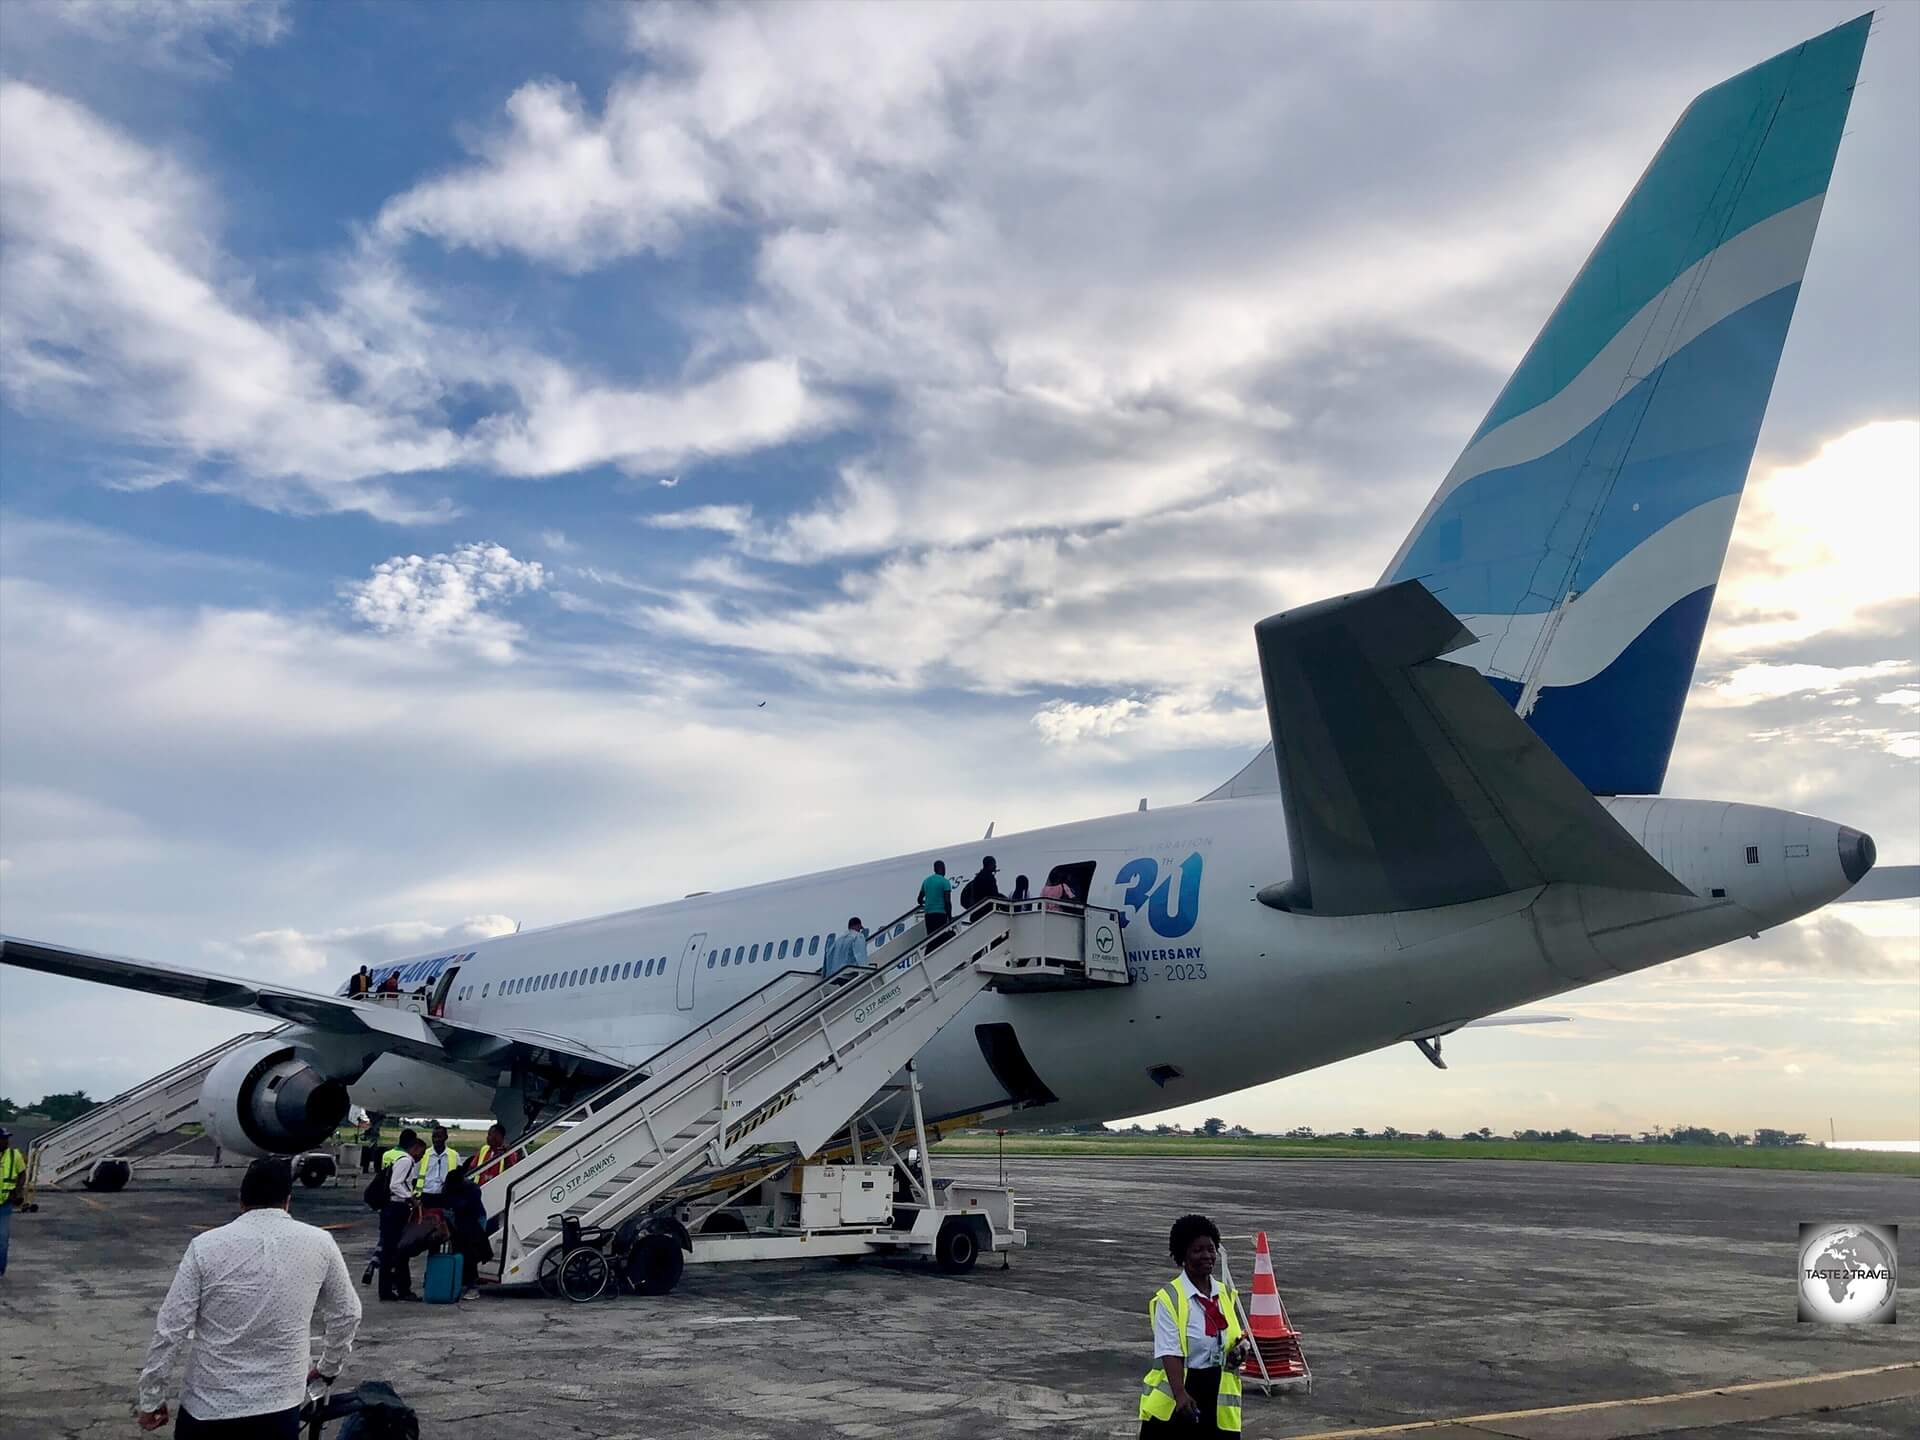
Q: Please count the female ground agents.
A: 1